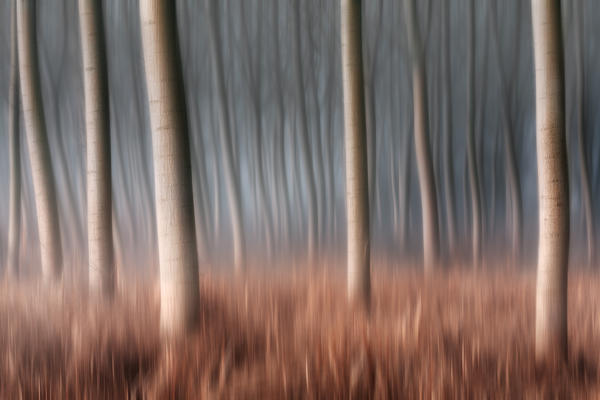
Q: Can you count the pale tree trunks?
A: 5